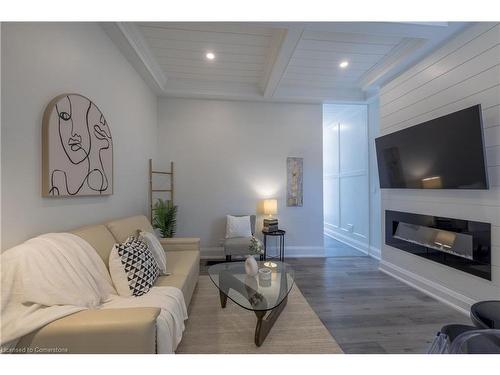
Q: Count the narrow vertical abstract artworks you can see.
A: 1